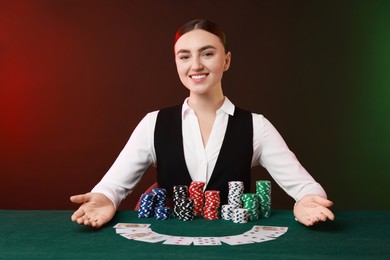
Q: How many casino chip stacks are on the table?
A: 12